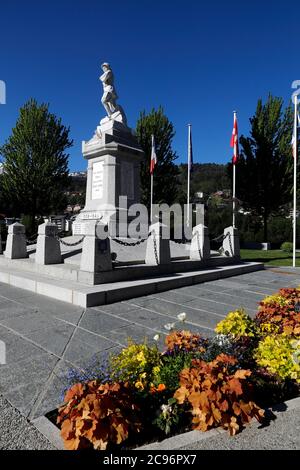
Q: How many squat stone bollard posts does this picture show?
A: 6